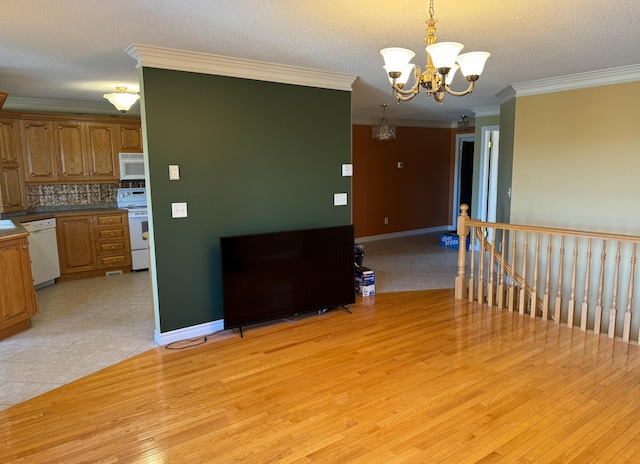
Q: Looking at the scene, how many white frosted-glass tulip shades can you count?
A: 5